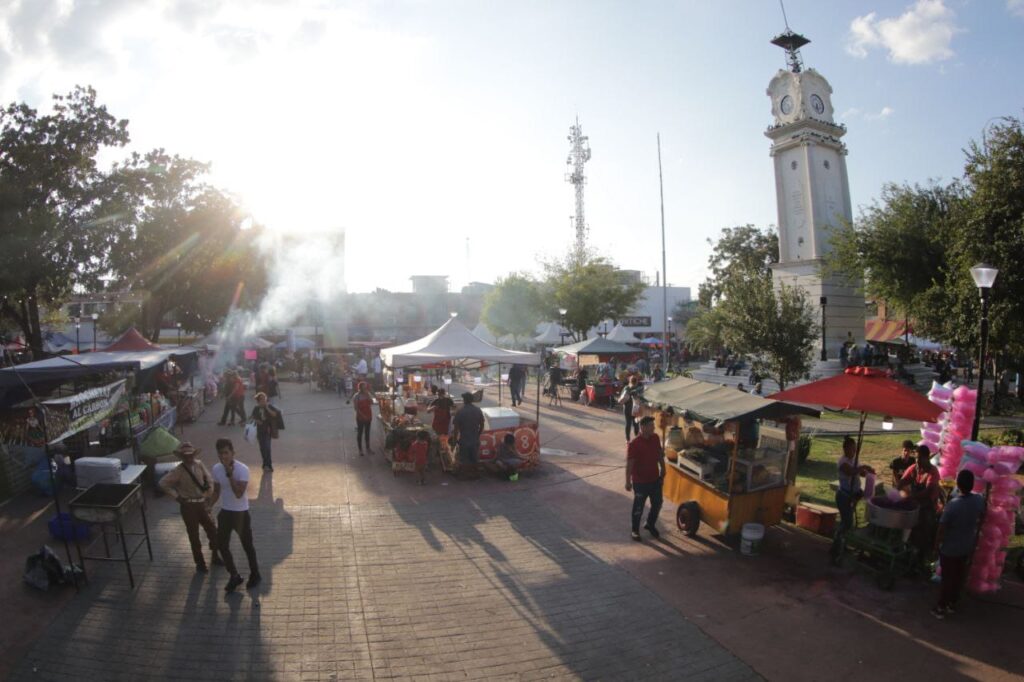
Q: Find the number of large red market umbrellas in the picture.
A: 1